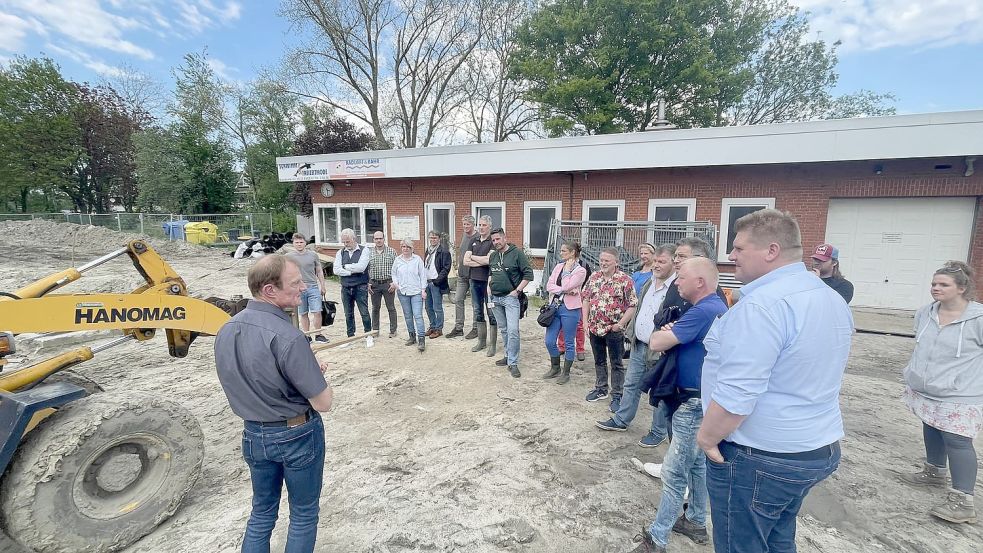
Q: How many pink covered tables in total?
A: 0